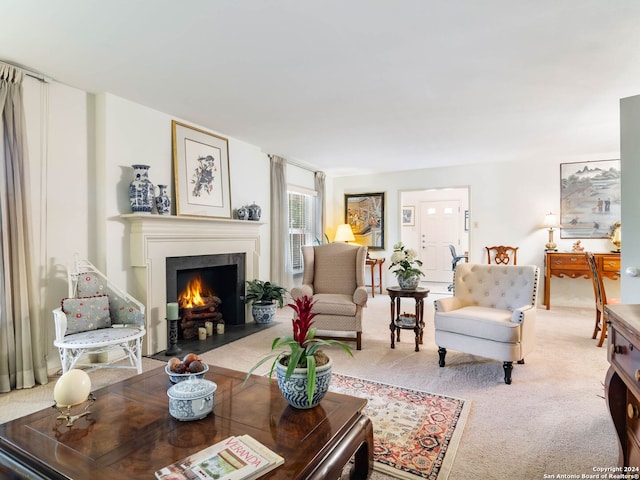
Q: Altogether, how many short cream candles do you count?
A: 3